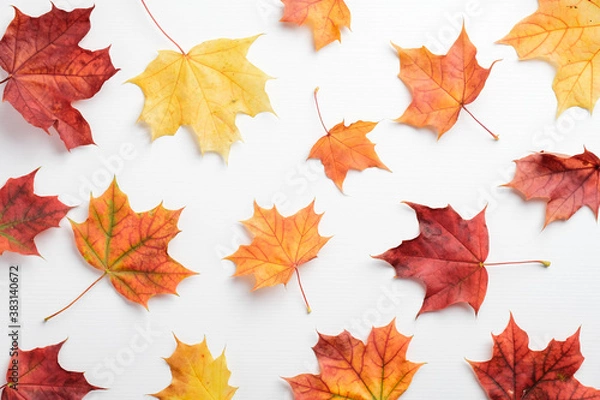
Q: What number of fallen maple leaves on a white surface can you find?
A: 15